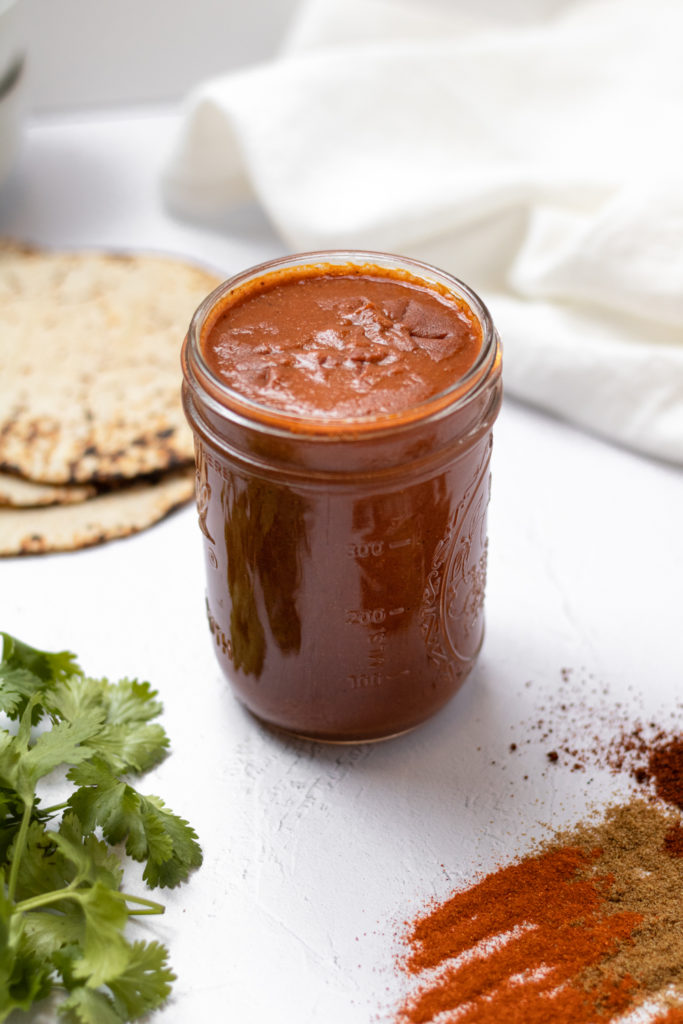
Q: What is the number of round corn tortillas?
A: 3